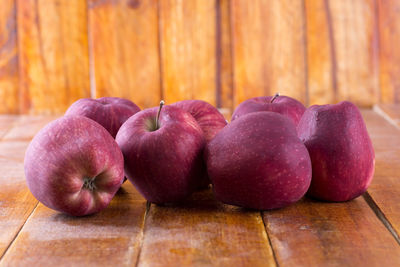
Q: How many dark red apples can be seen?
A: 7